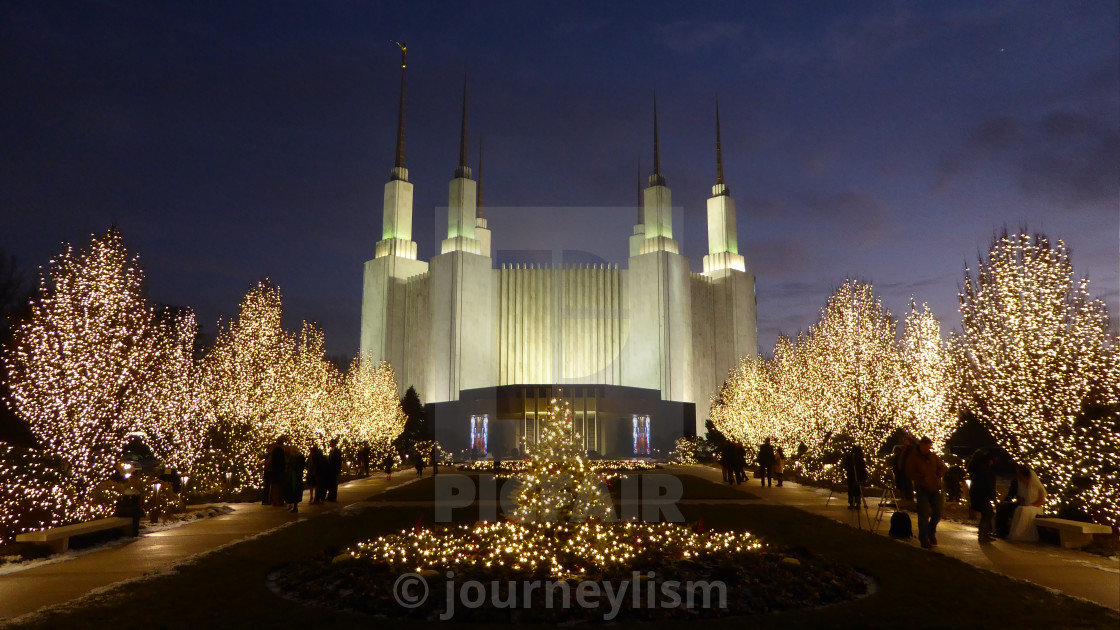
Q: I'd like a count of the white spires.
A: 6